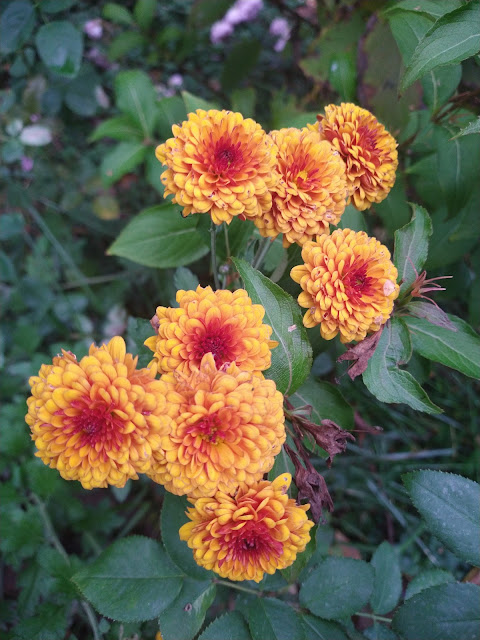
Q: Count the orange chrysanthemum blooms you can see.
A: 8